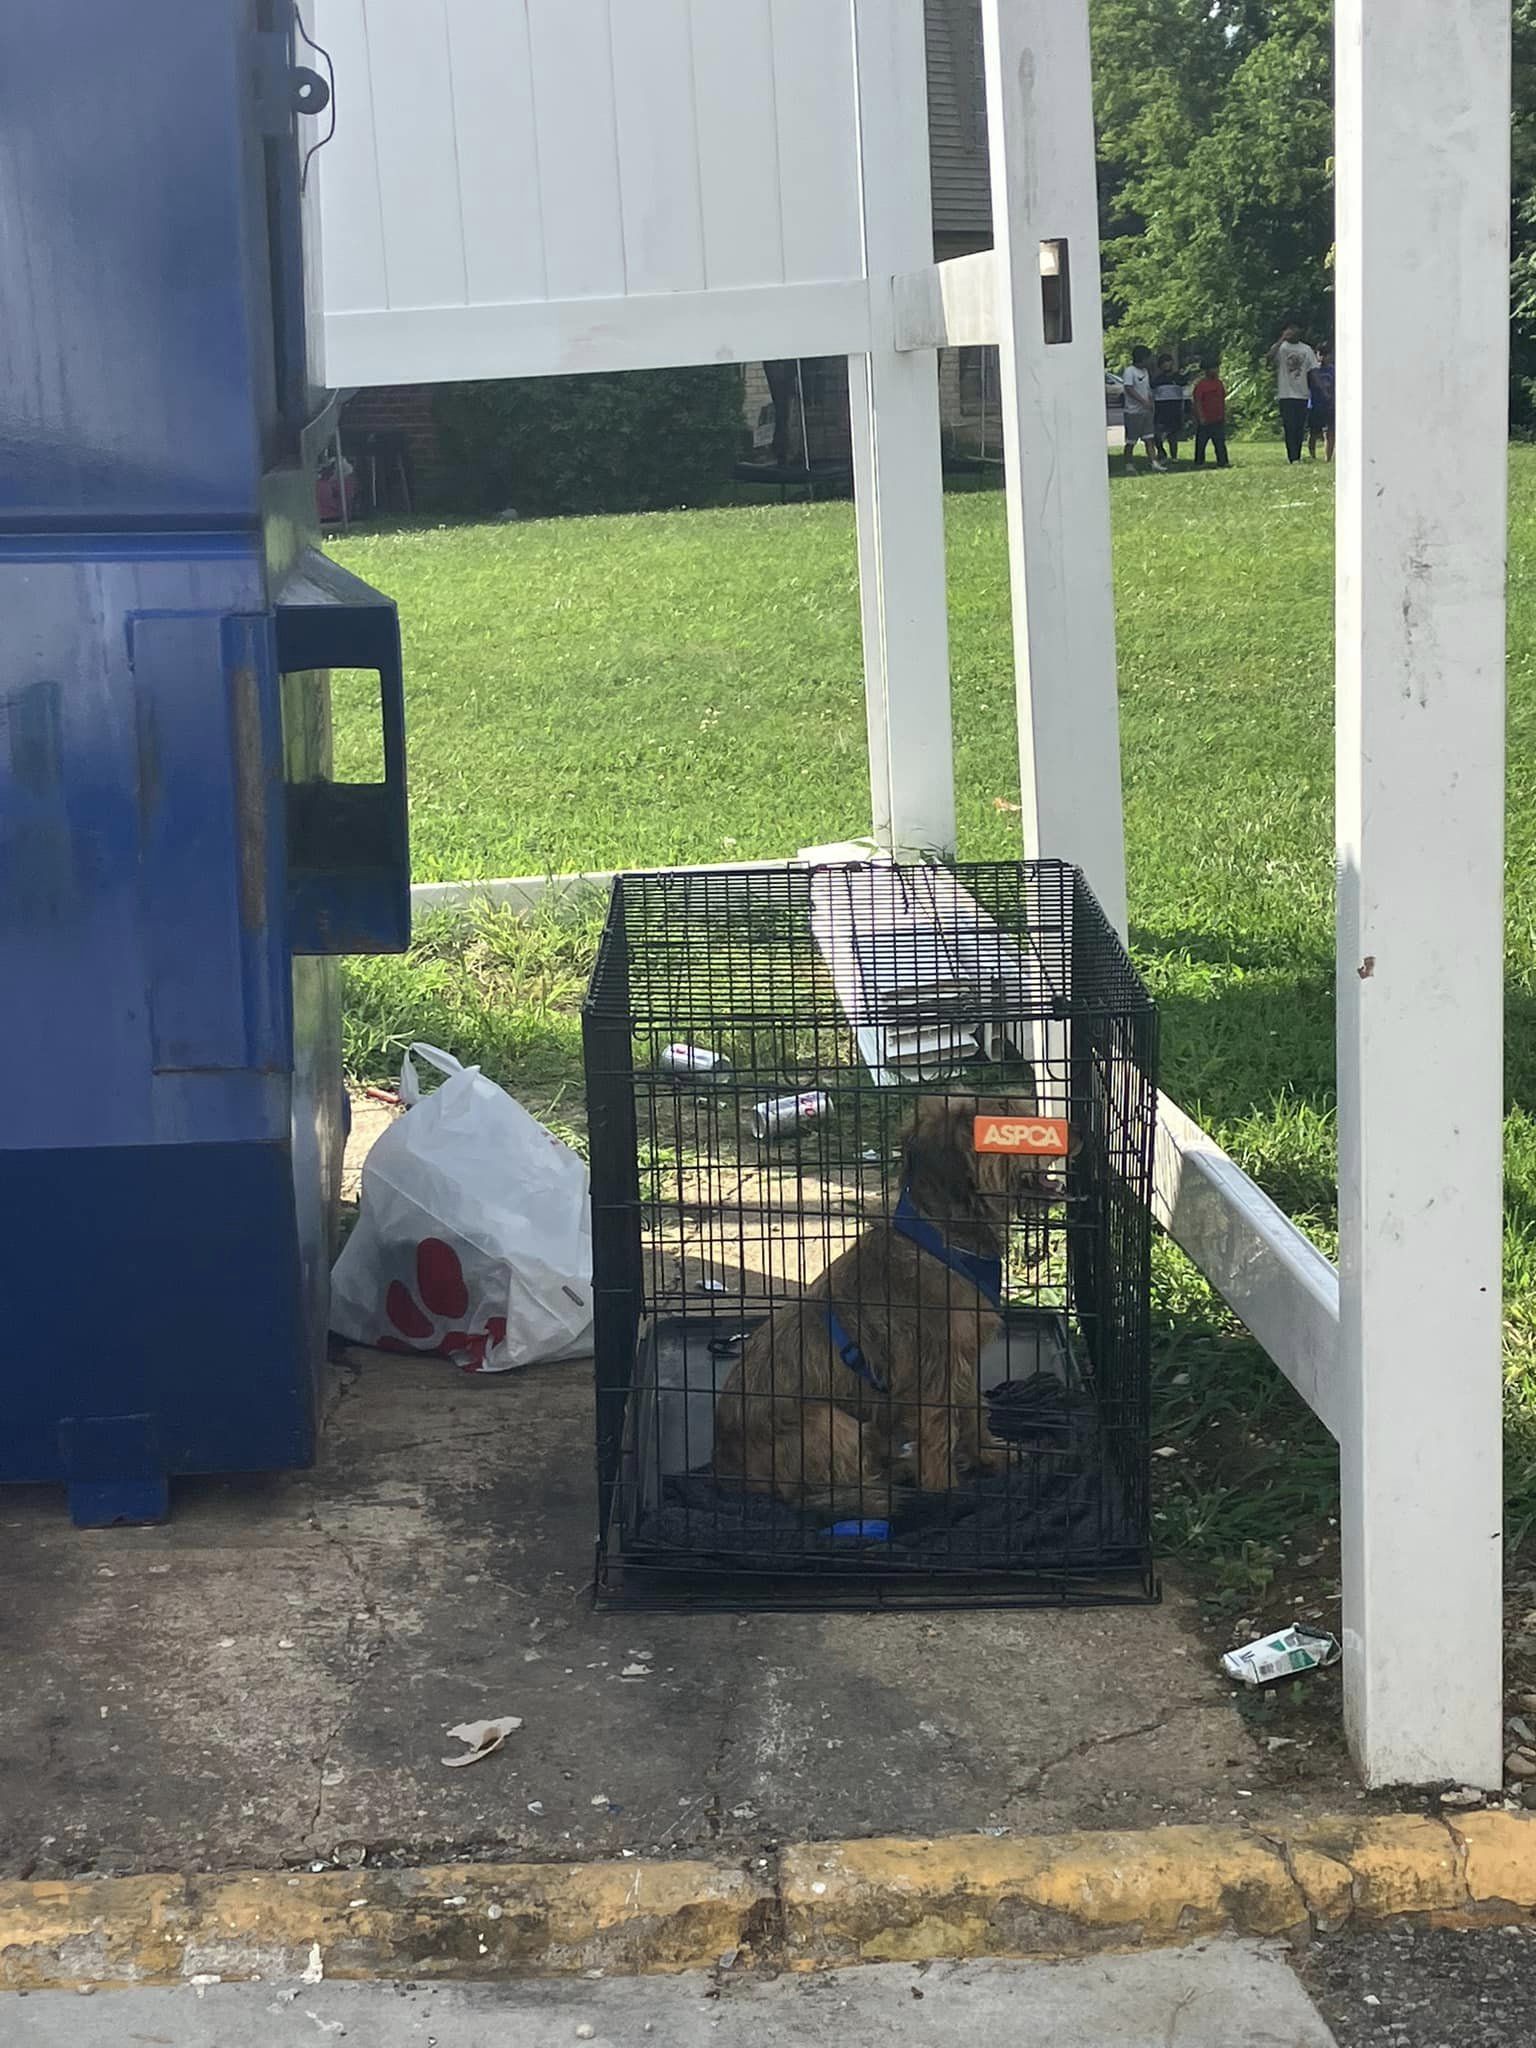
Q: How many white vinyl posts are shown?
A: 3